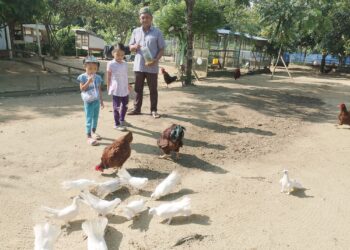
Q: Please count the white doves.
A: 11